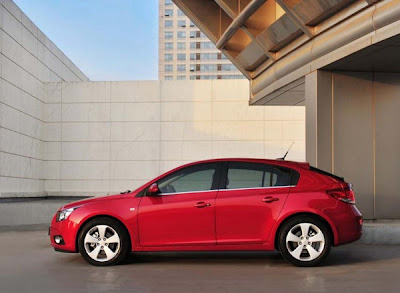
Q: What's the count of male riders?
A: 0